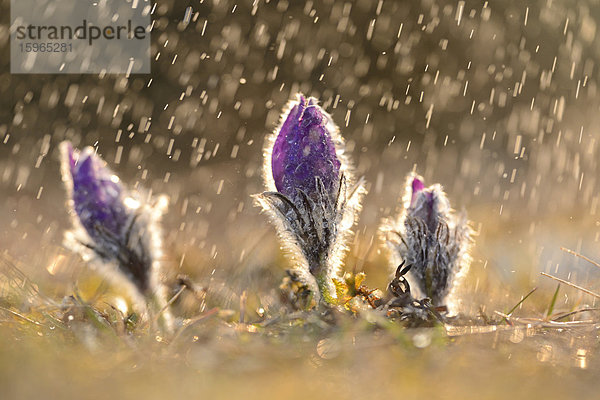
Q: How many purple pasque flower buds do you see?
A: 3